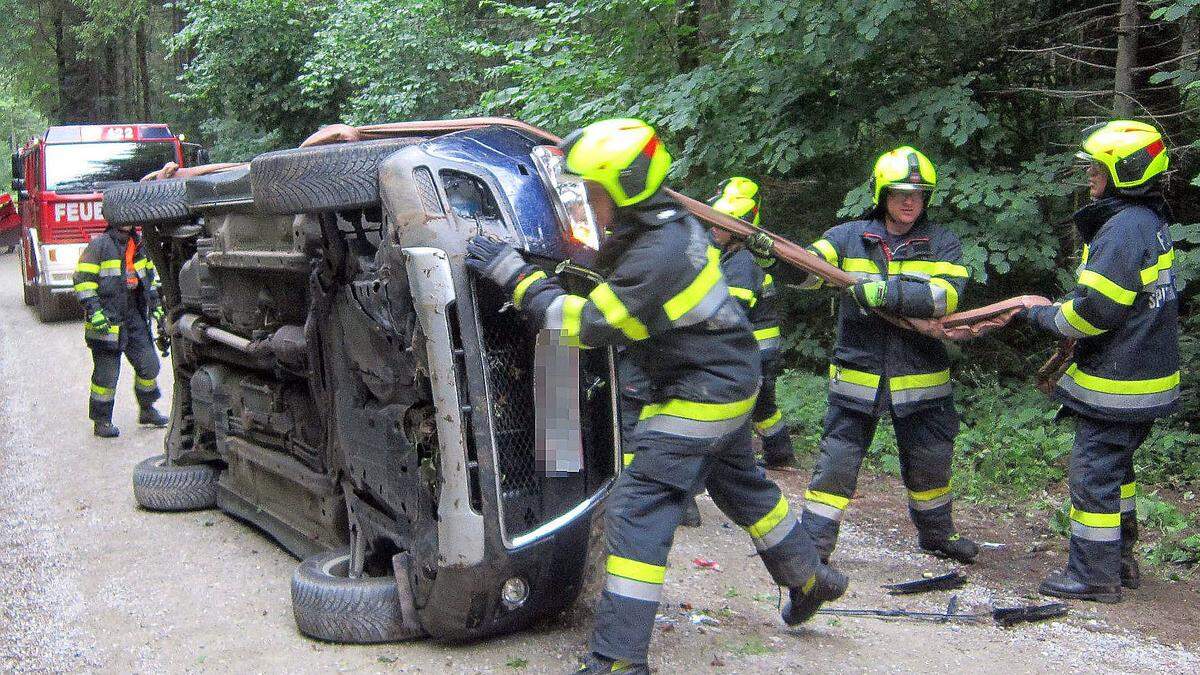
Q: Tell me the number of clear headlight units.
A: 1